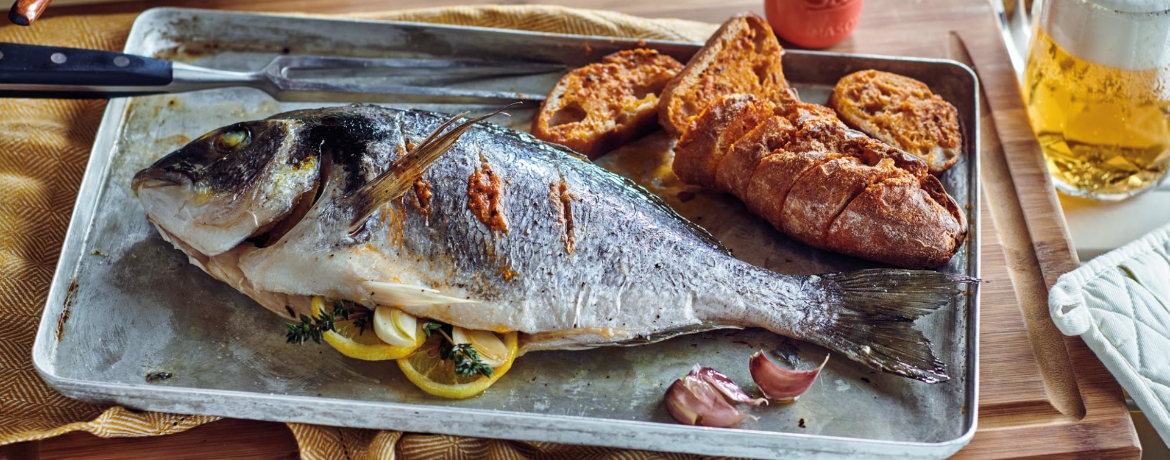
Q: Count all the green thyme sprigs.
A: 2